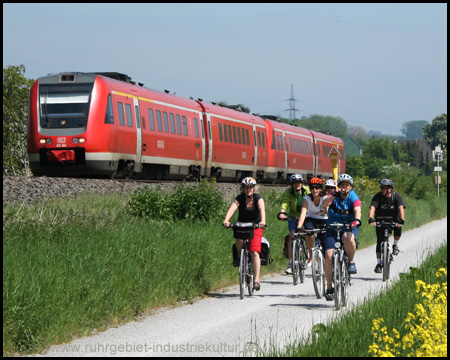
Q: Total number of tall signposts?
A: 1